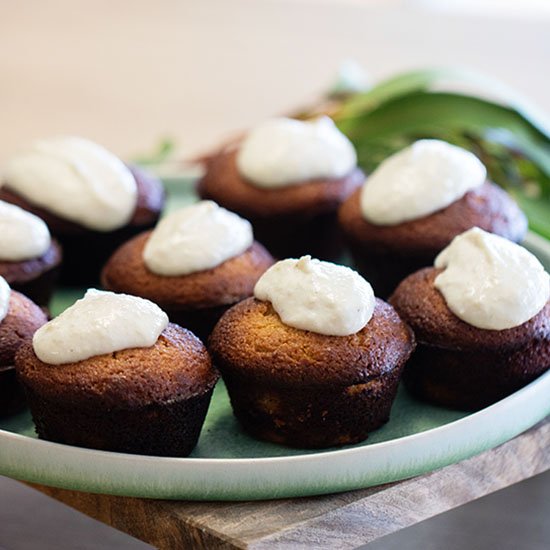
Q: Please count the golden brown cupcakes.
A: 9